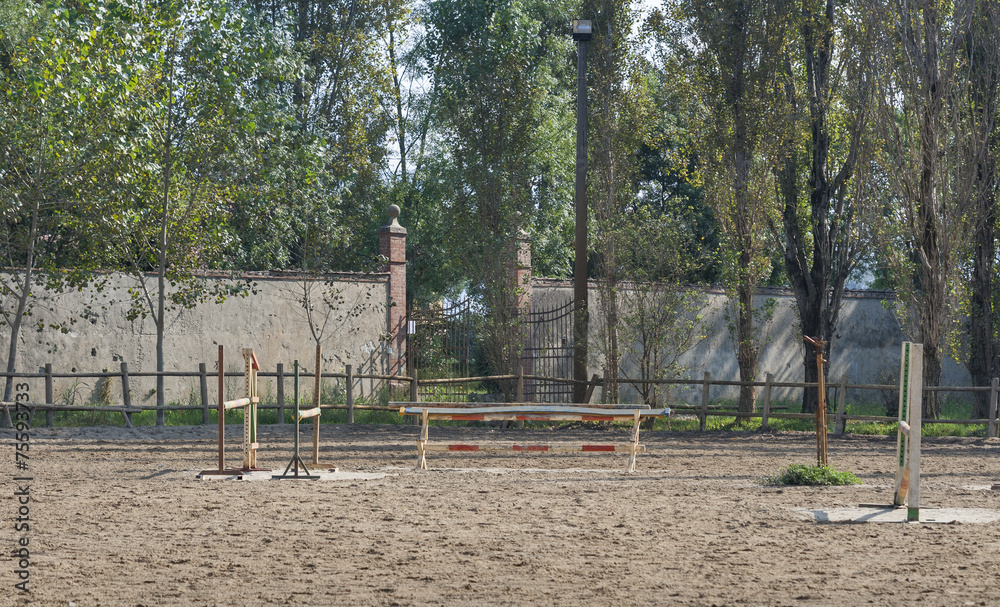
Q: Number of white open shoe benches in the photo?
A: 0